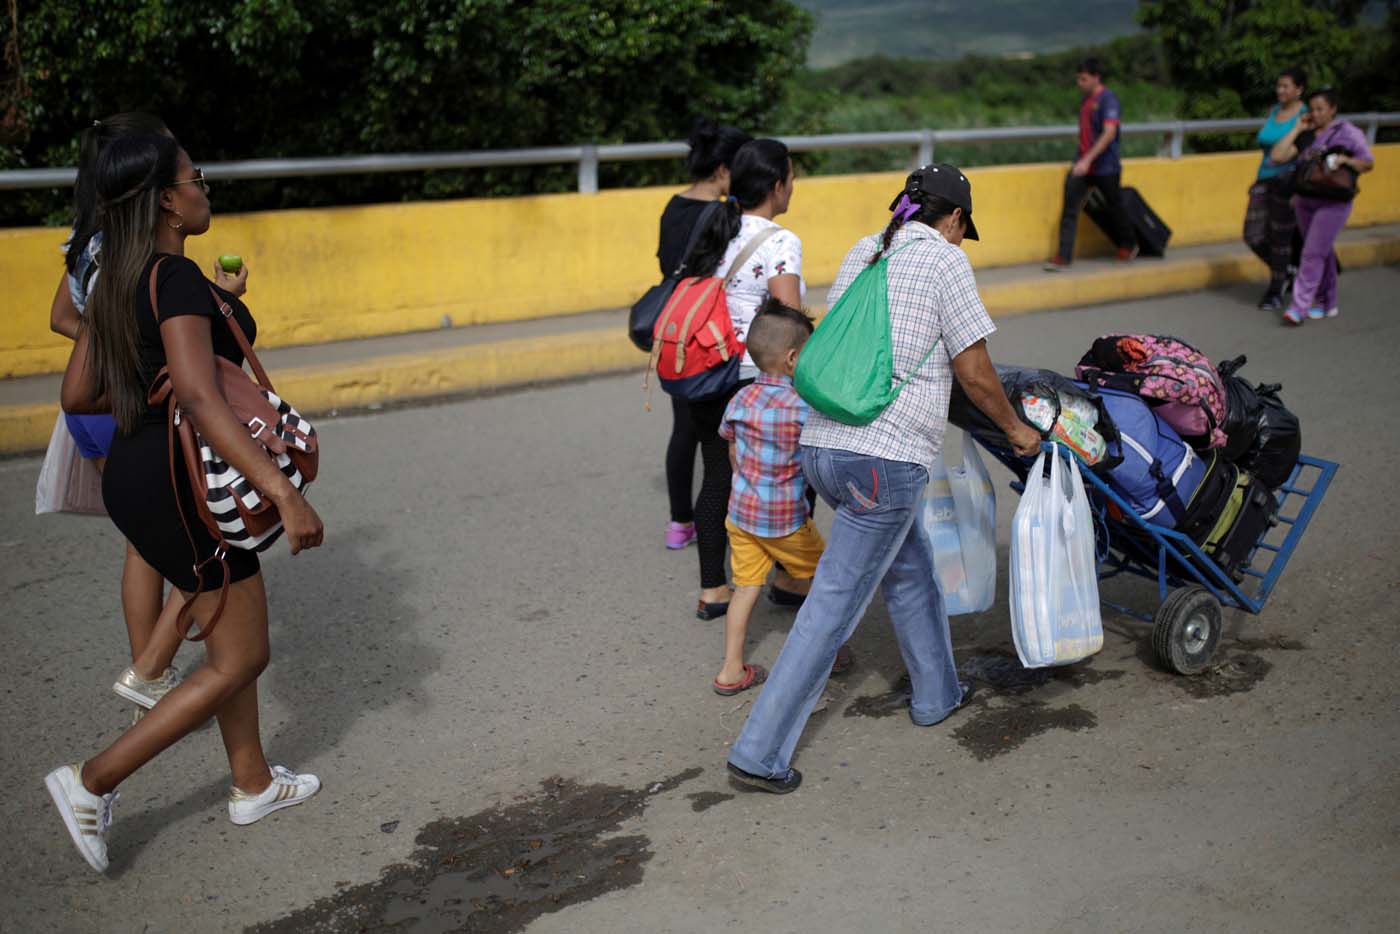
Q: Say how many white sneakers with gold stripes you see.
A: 2